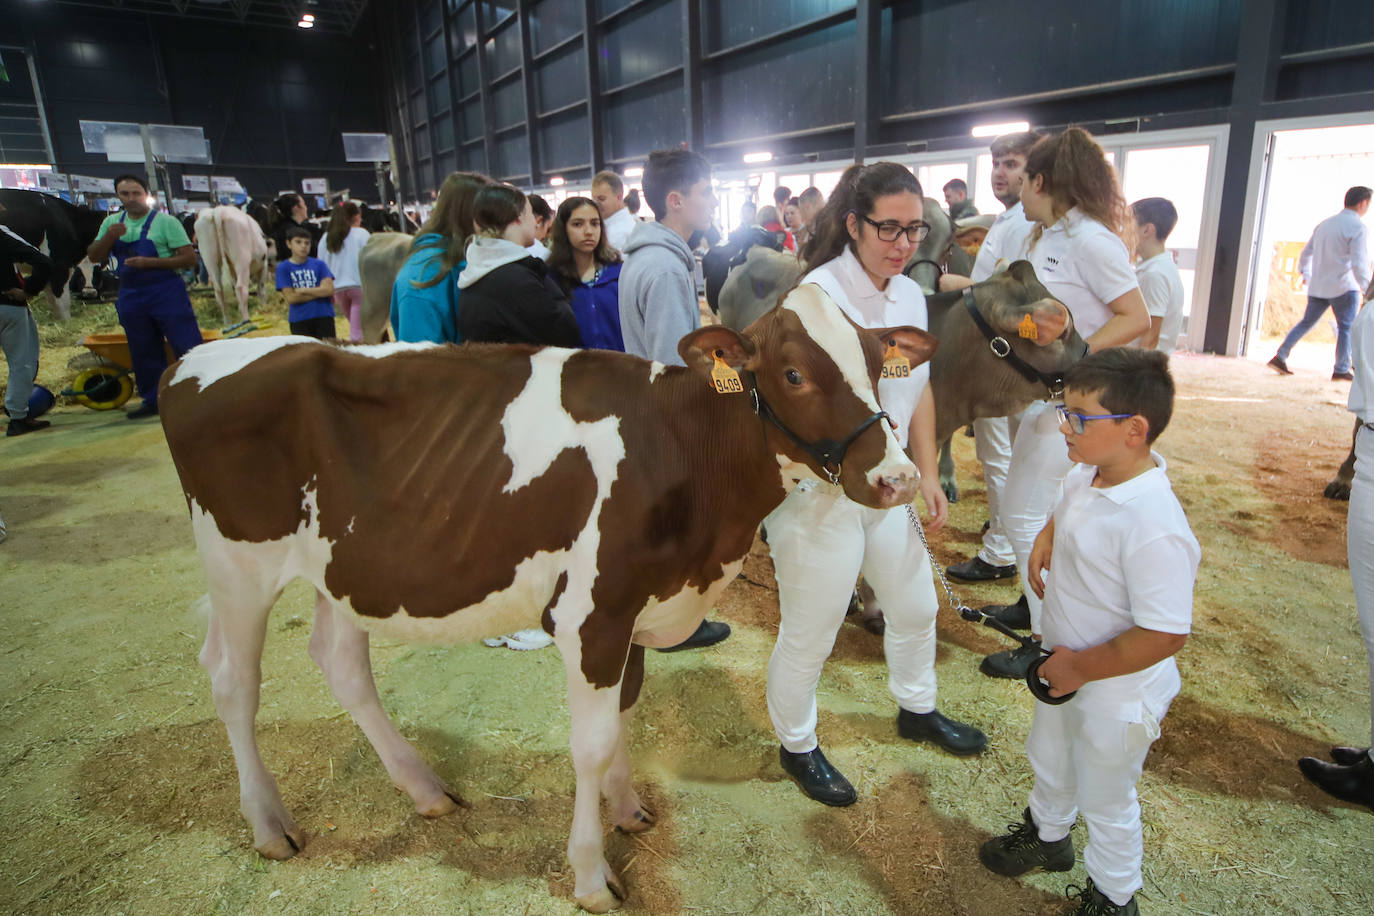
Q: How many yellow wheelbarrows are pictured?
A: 1